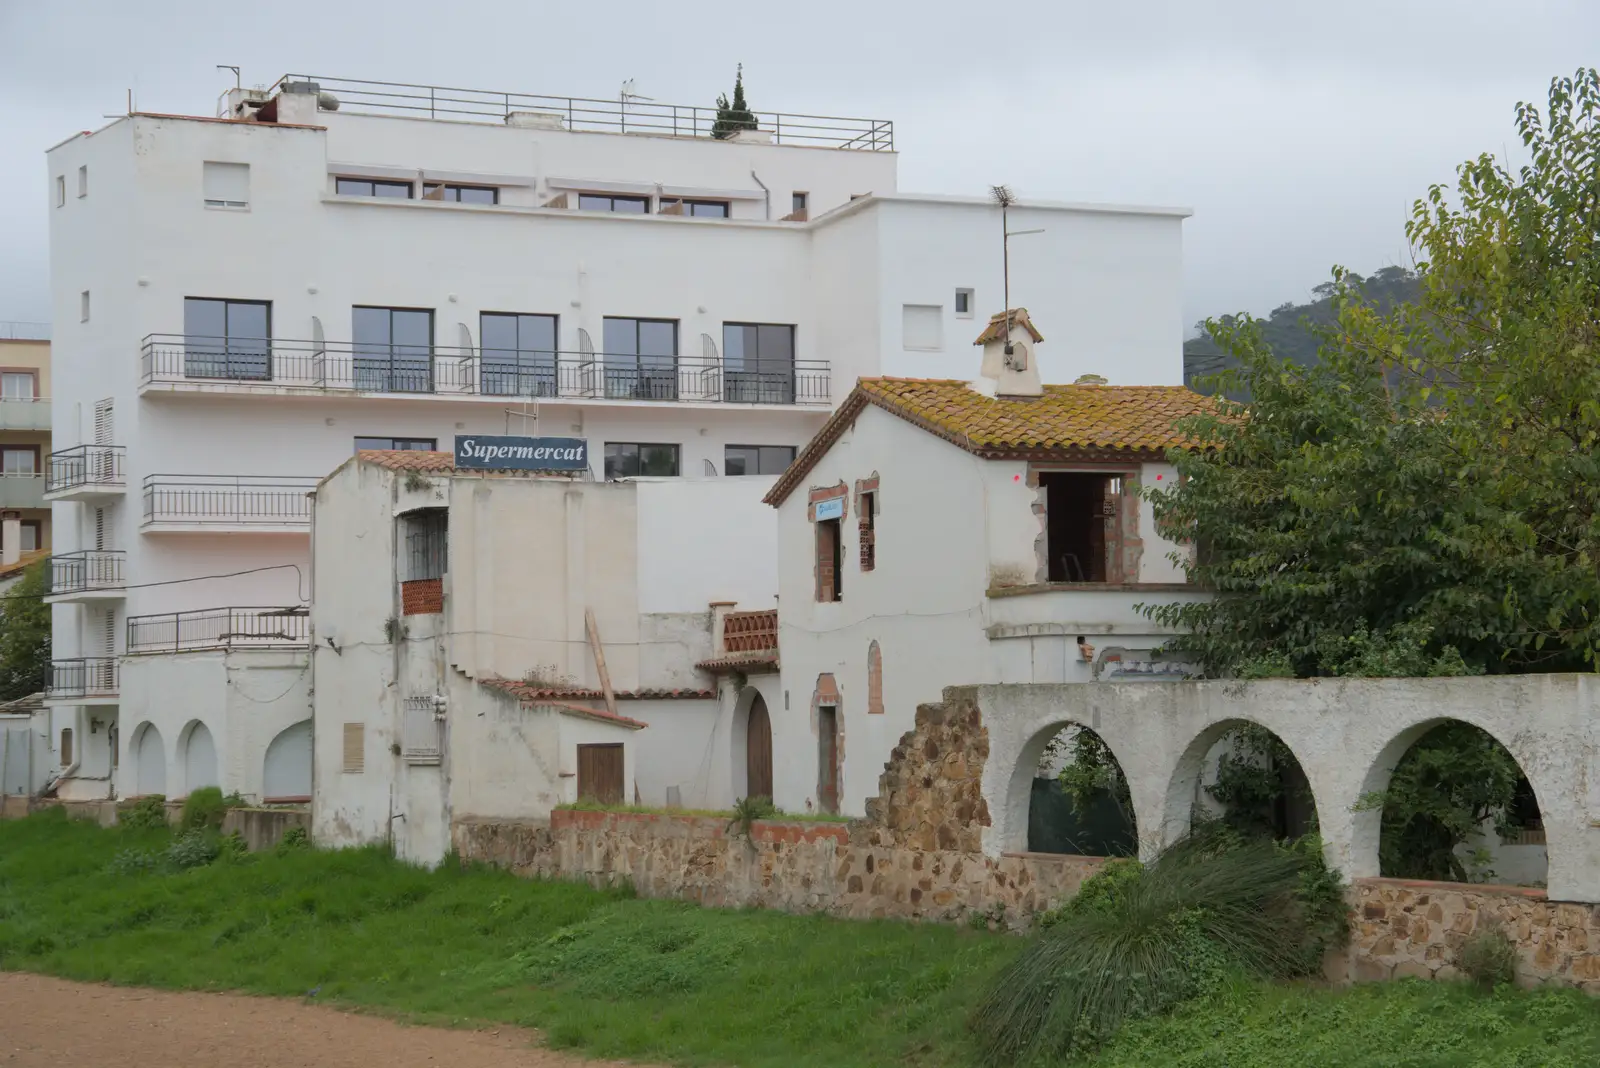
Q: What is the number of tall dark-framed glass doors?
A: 5